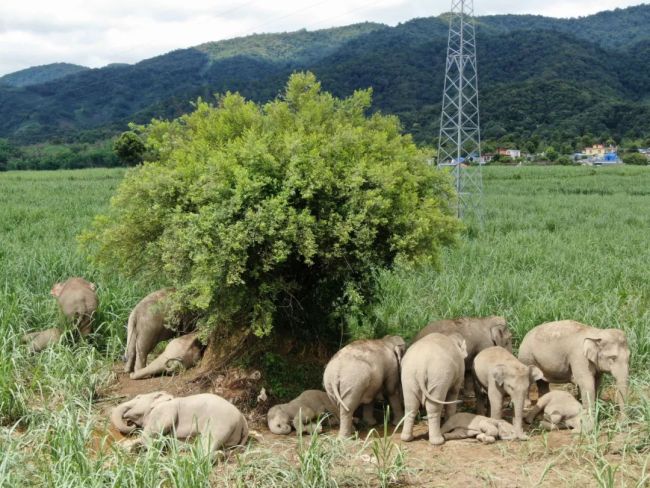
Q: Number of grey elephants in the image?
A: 13